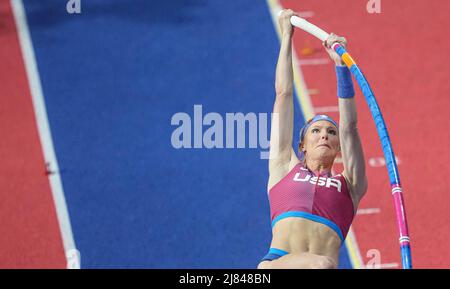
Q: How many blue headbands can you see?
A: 1